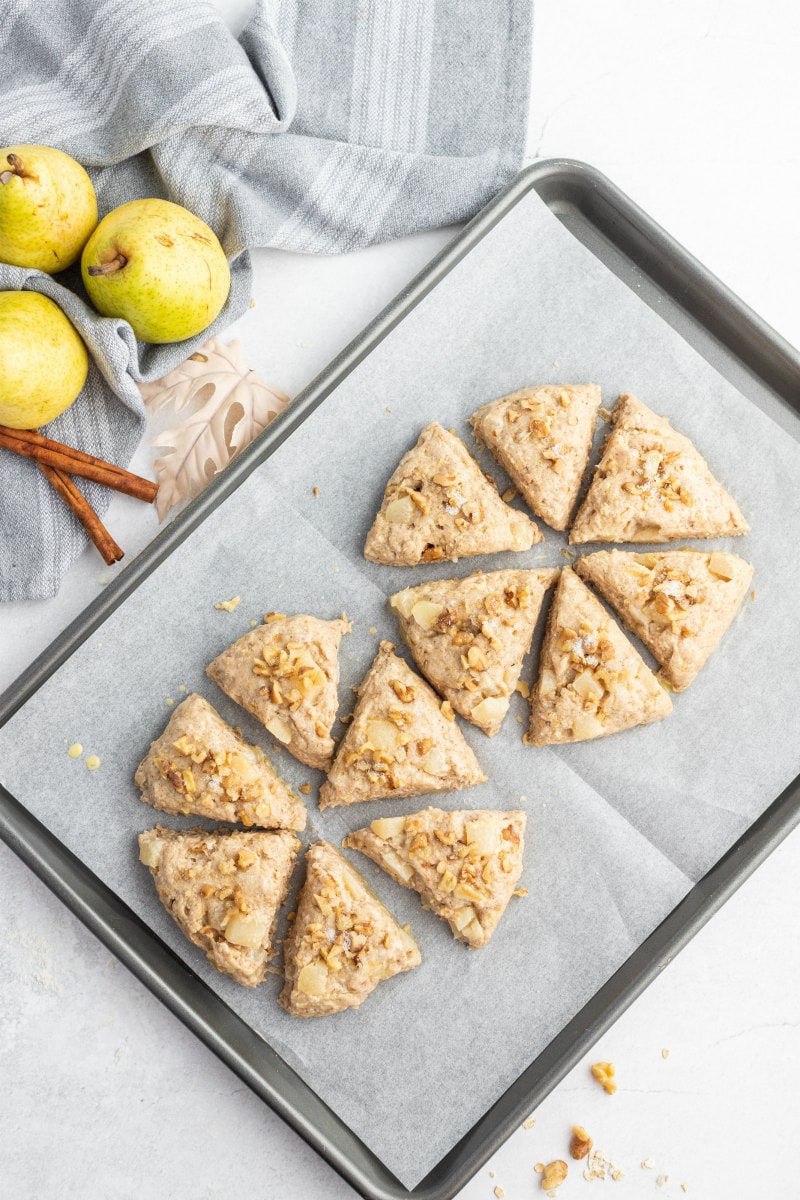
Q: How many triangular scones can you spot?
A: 12